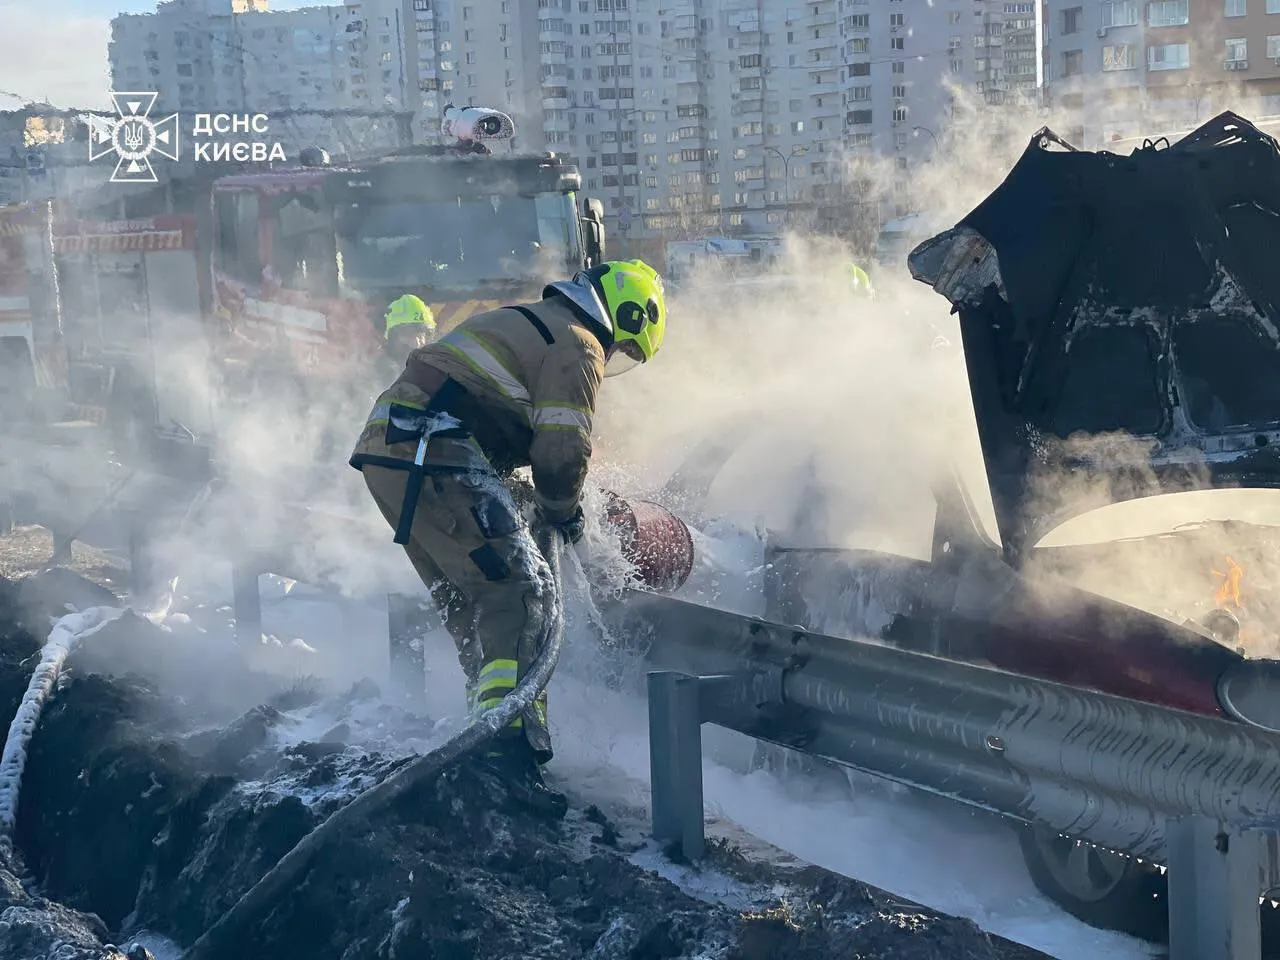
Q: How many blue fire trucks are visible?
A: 0